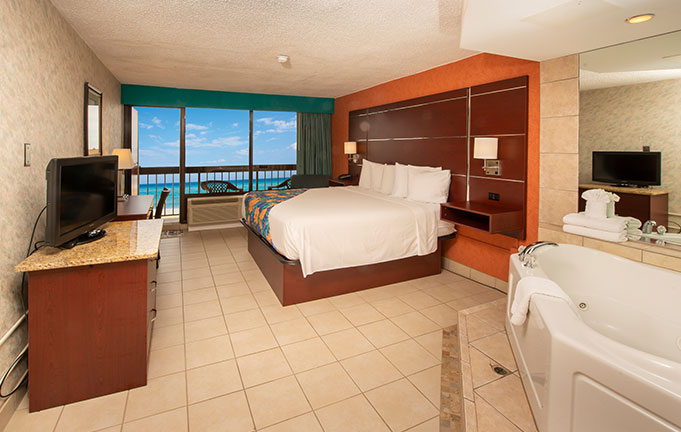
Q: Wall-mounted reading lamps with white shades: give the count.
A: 2